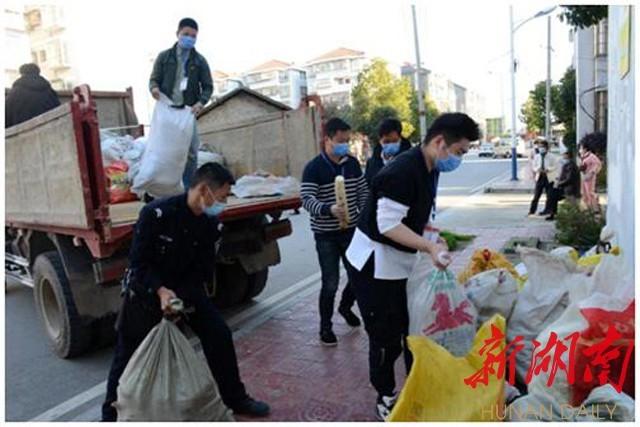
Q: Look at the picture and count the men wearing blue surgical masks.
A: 5